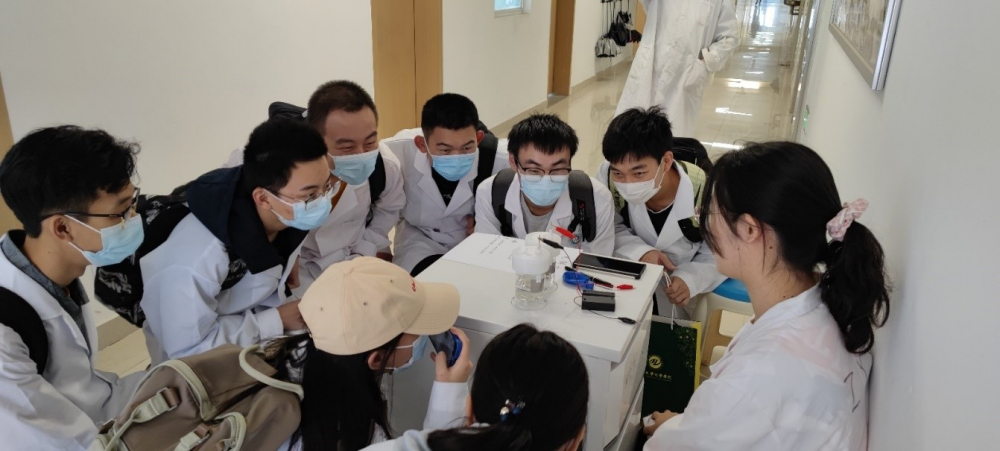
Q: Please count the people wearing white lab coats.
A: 10